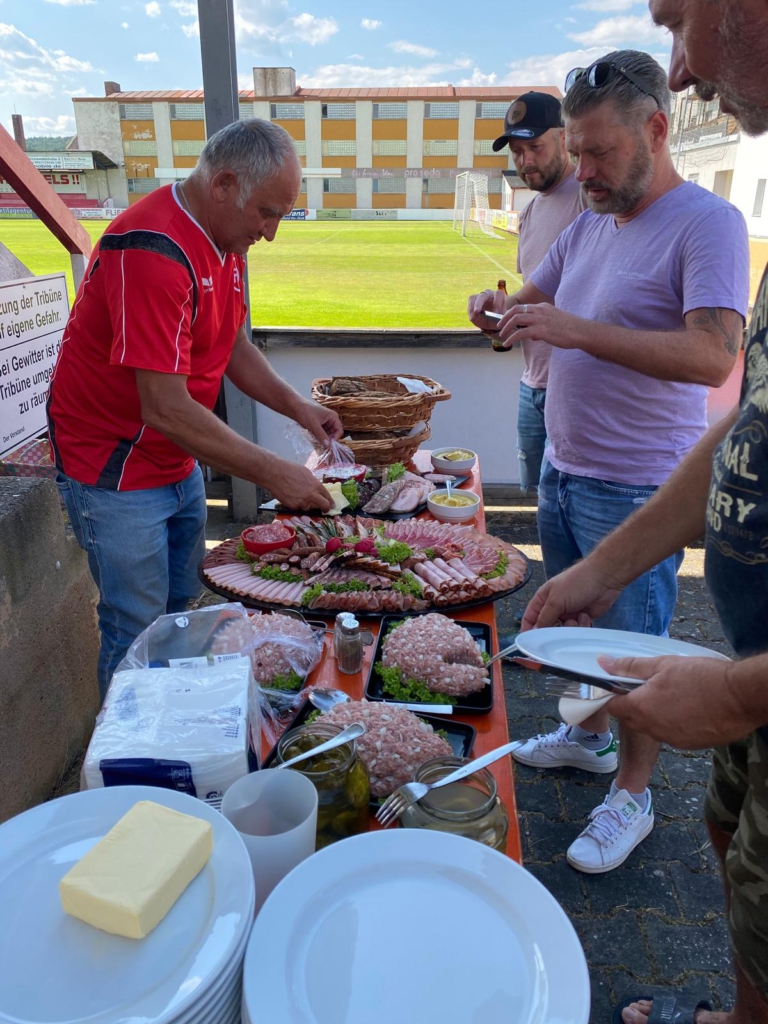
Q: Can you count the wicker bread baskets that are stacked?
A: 2